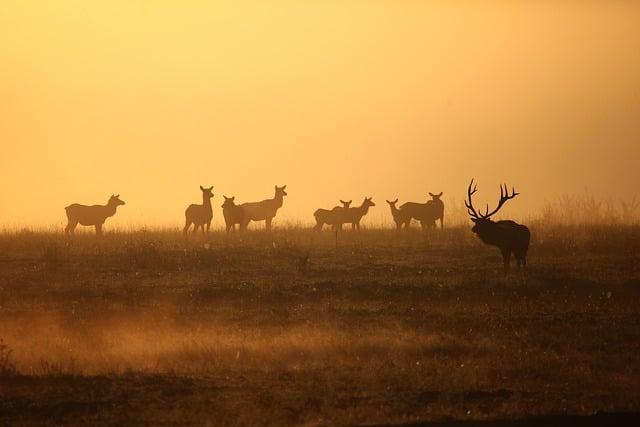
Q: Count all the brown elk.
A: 9